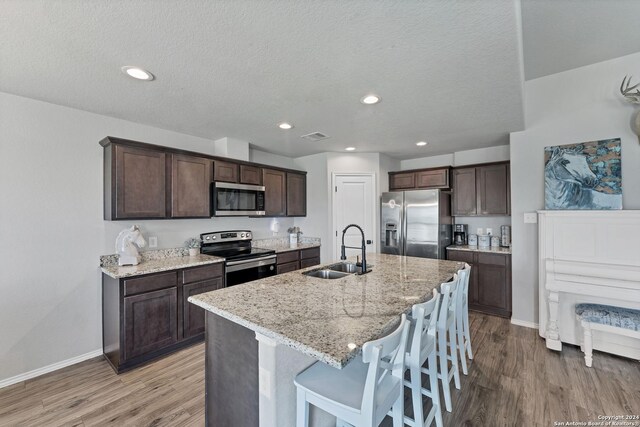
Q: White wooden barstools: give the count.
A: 4